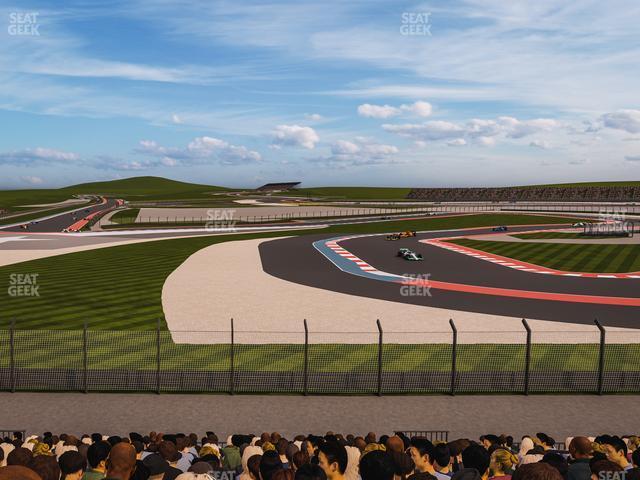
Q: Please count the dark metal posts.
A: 9